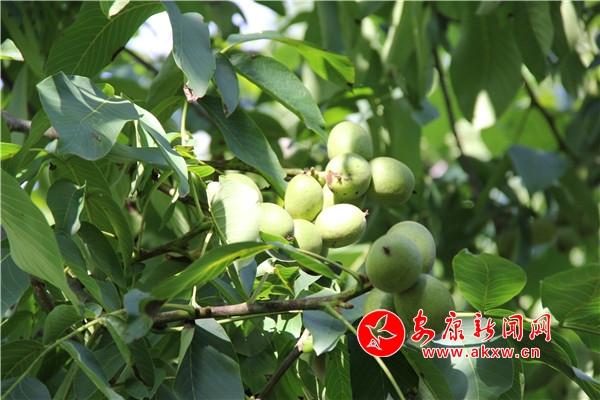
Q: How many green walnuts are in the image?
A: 13